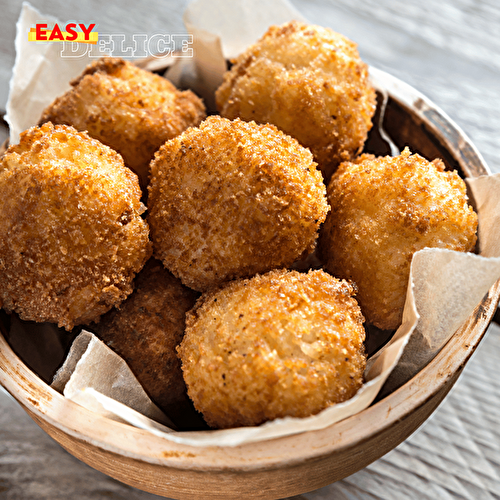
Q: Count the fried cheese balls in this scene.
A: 7